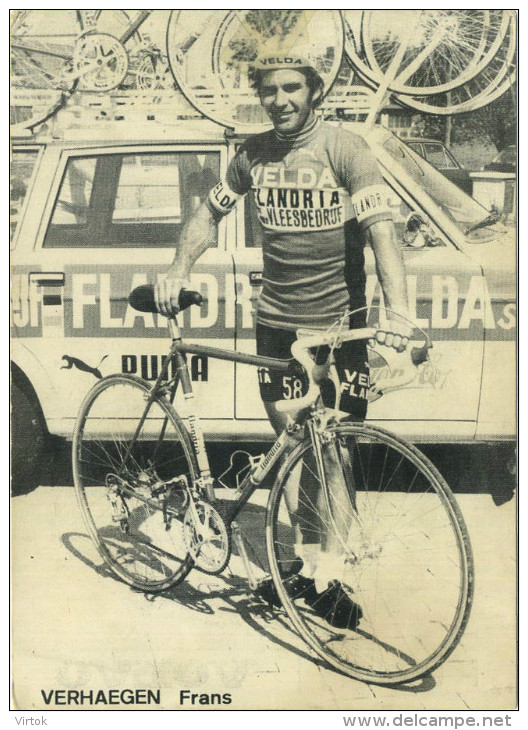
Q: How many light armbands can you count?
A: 2